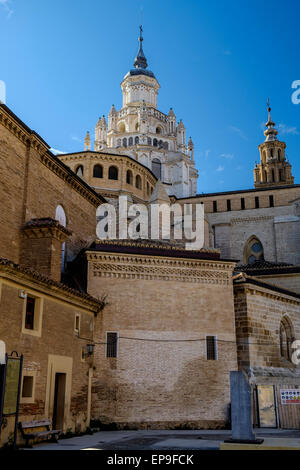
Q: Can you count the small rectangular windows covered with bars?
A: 2